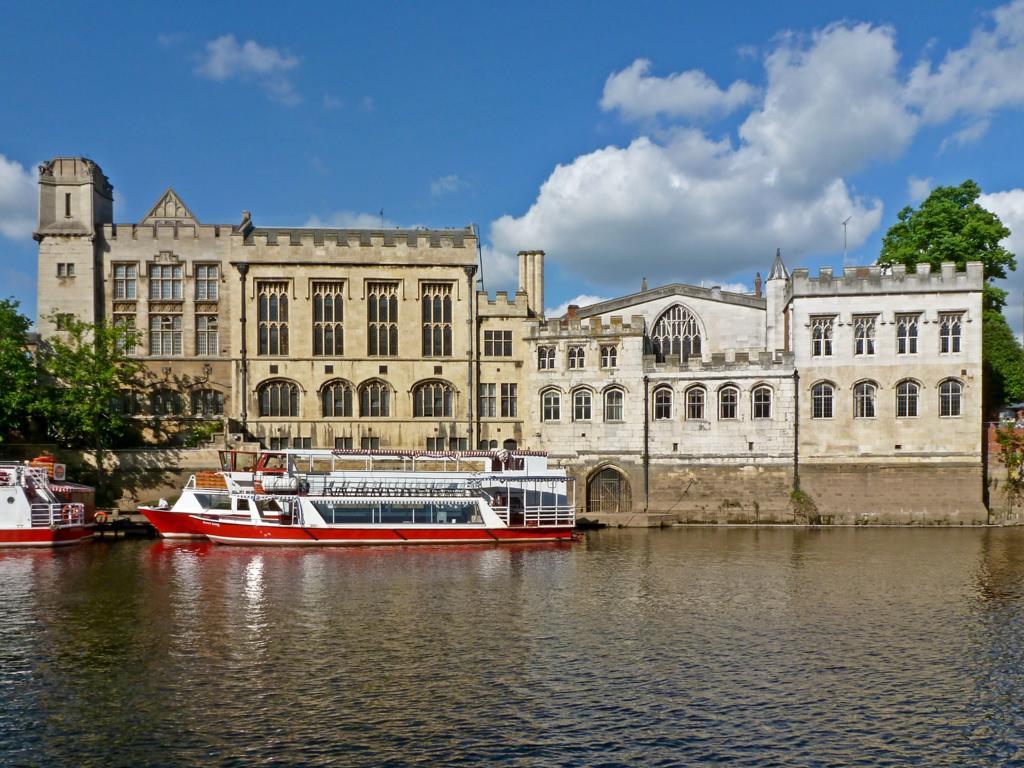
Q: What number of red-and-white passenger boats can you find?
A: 3